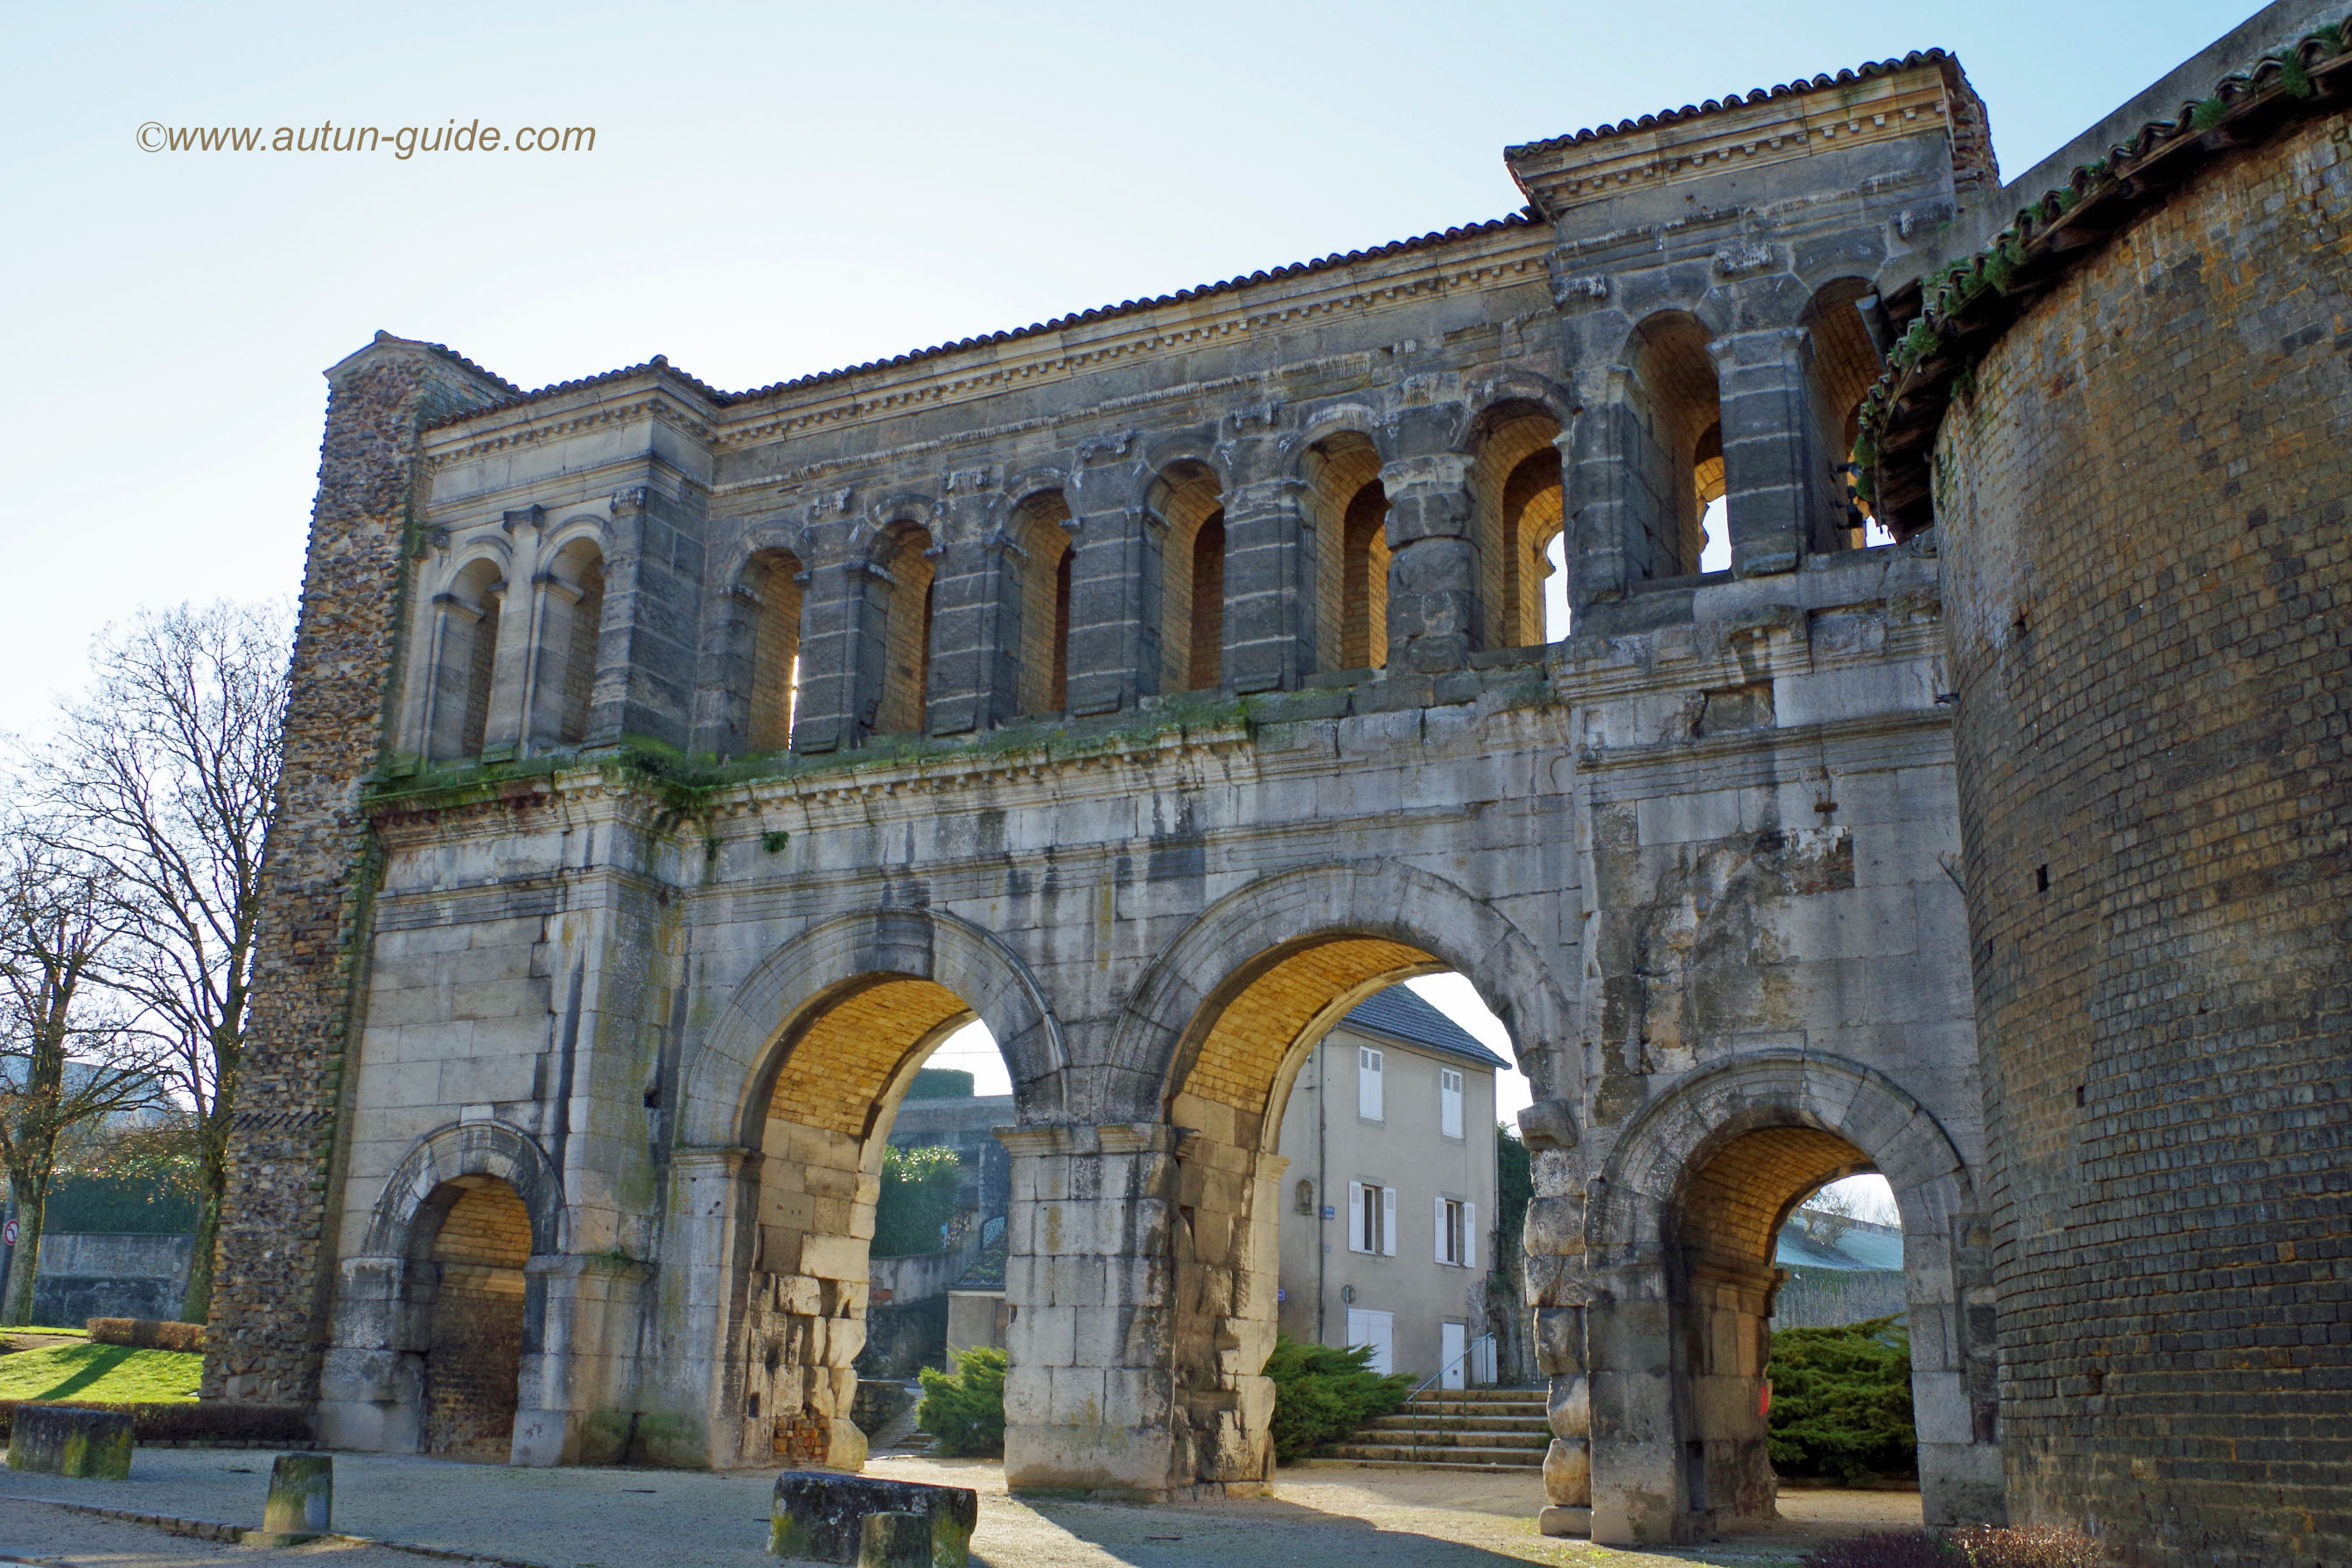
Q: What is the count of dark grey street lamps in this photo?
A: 0